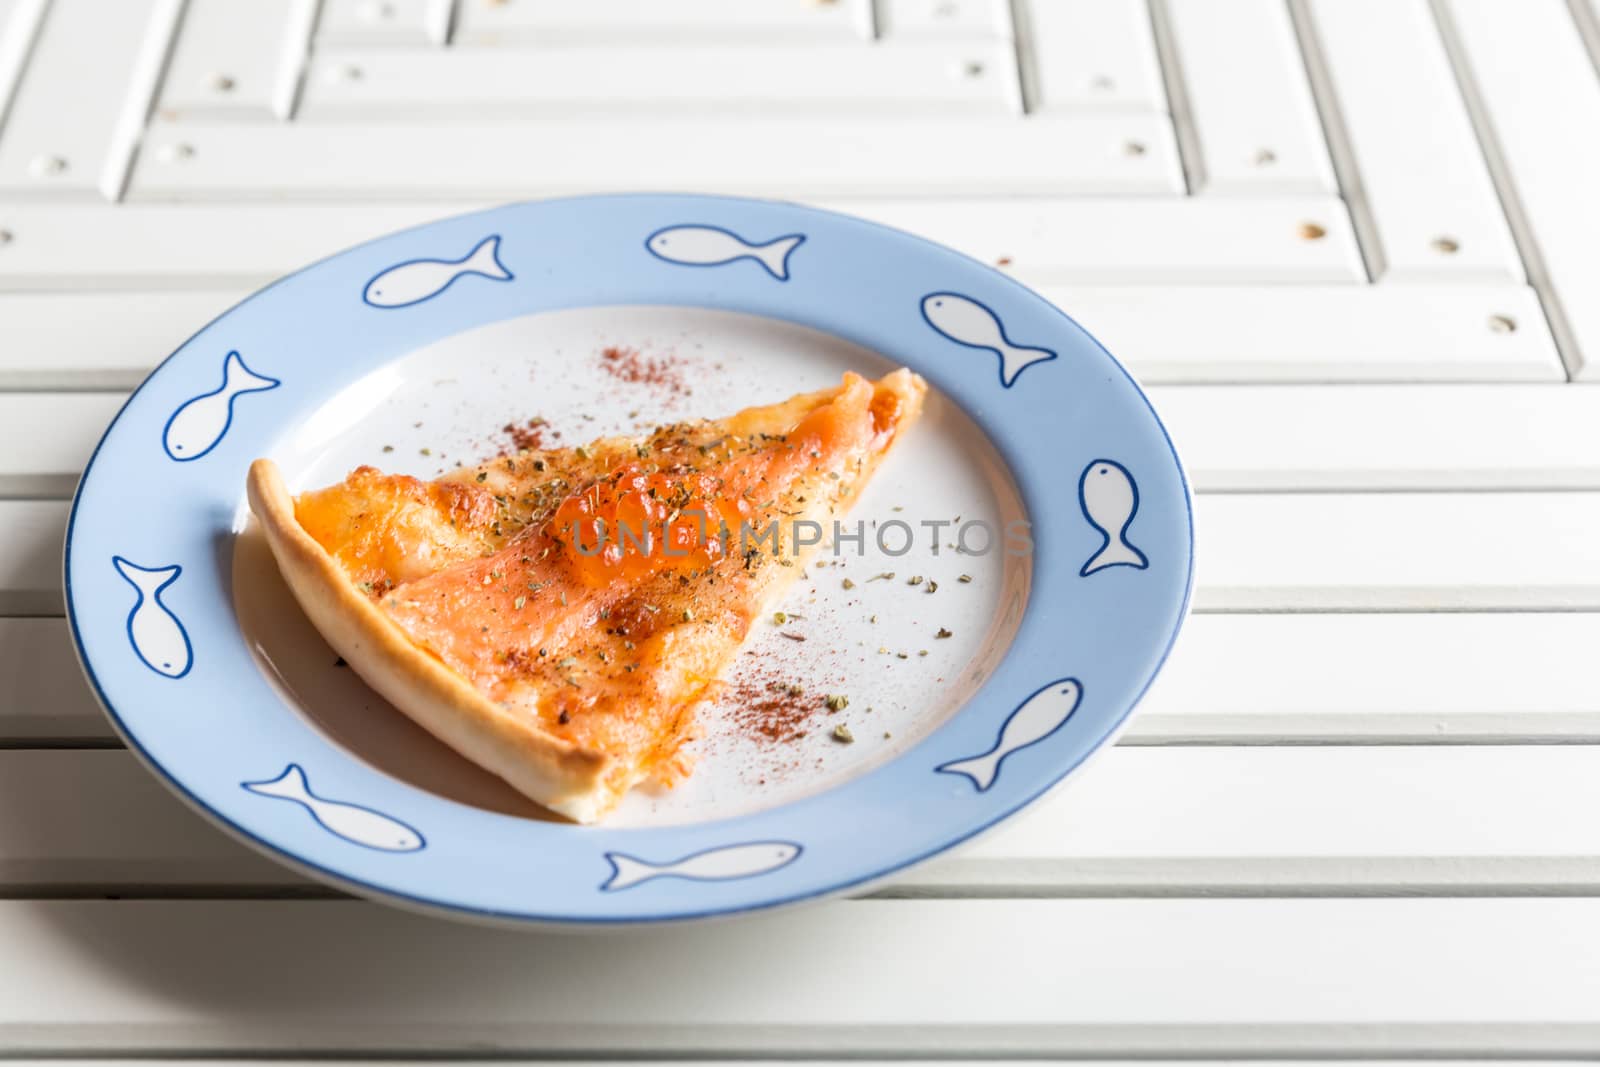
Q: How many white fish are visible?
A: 9